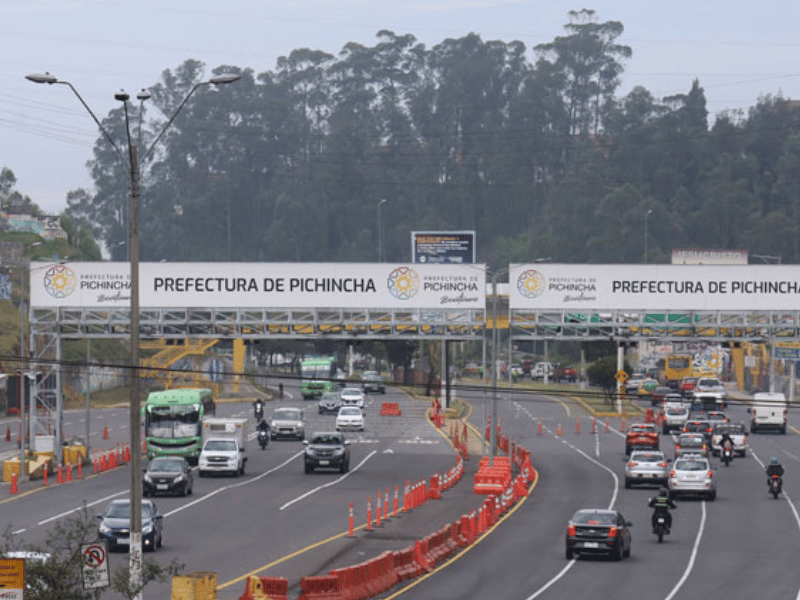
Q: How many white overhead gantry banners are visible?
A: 2